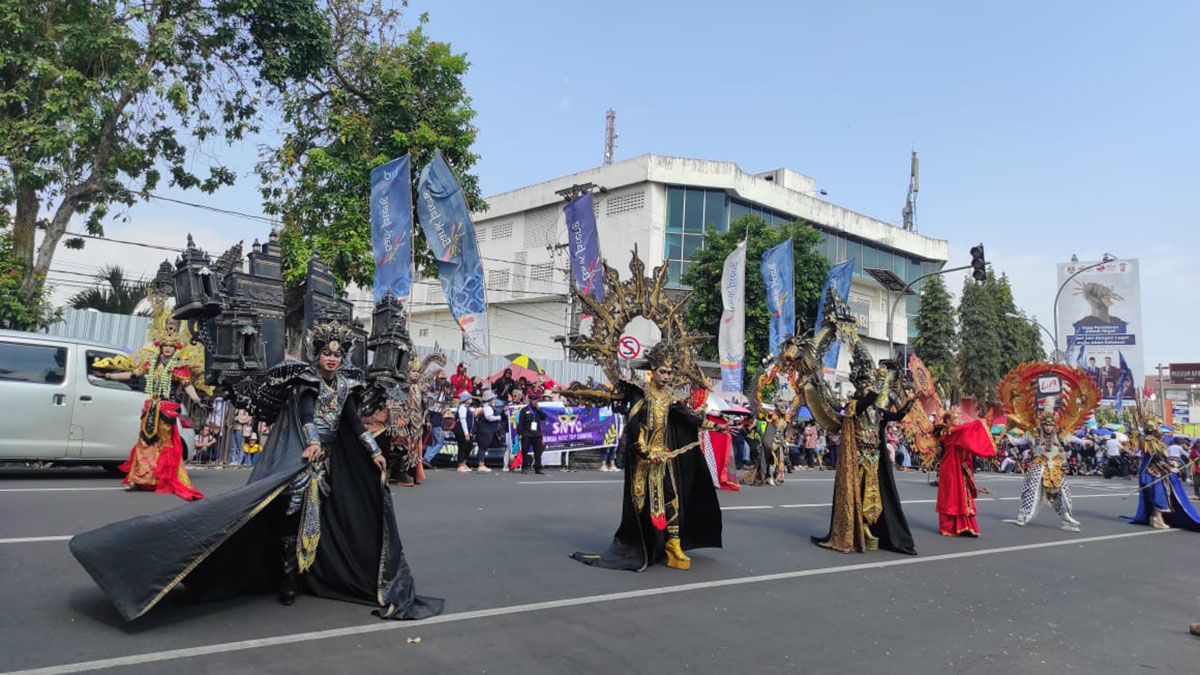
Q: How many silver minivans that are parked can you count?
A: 1